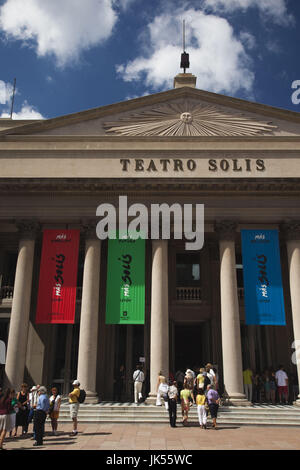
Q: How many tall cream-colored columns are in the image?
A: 5